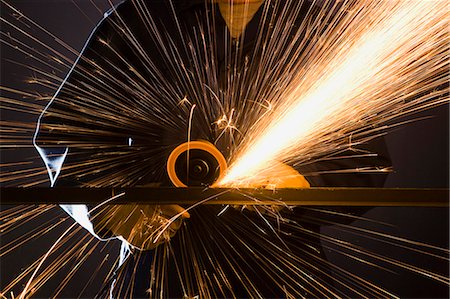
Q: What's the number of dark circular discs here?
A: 1